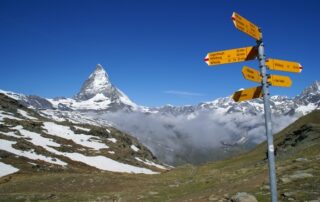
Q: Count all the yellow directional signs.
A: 6